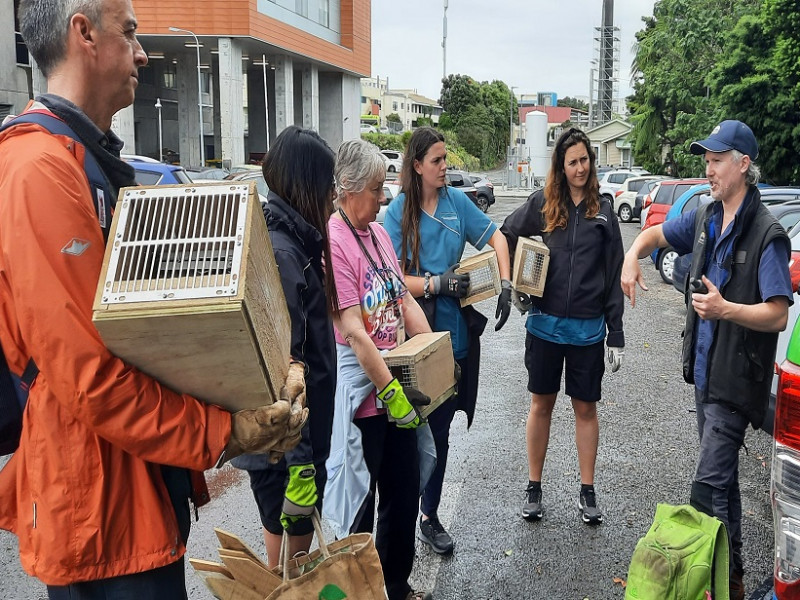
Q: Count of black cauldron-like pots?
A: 0